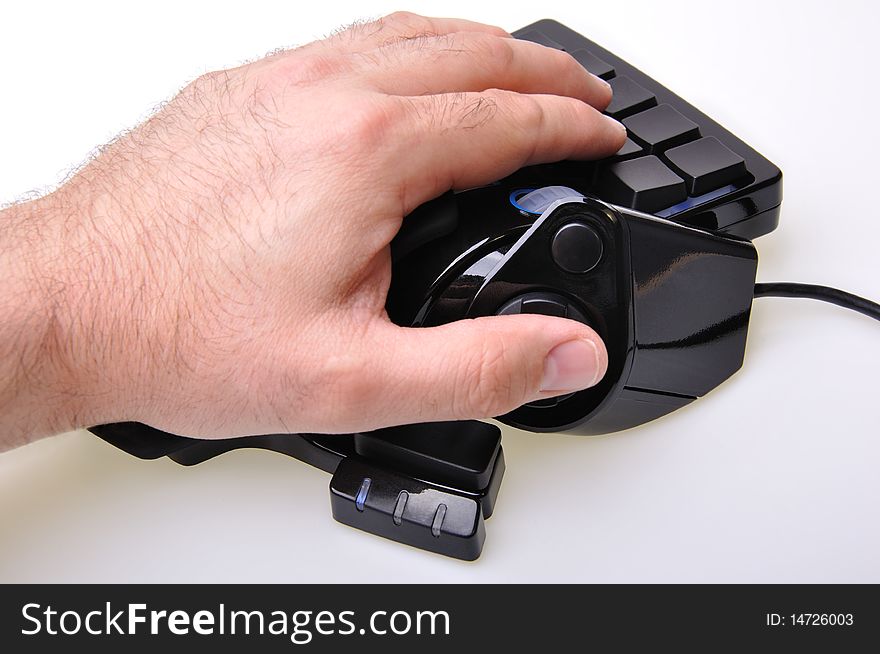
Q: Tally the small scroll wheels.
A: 1